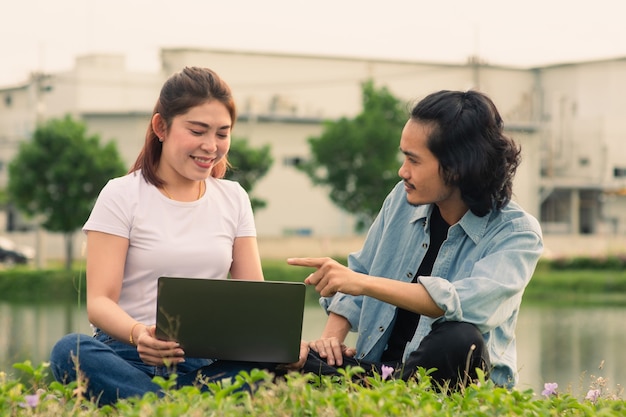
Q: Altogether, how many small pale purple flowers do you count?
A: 4